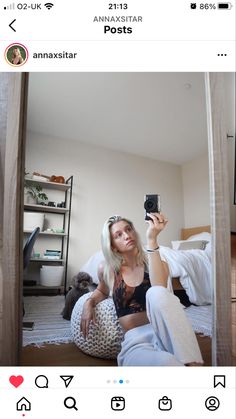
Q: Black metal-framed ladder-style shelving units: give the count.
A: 1